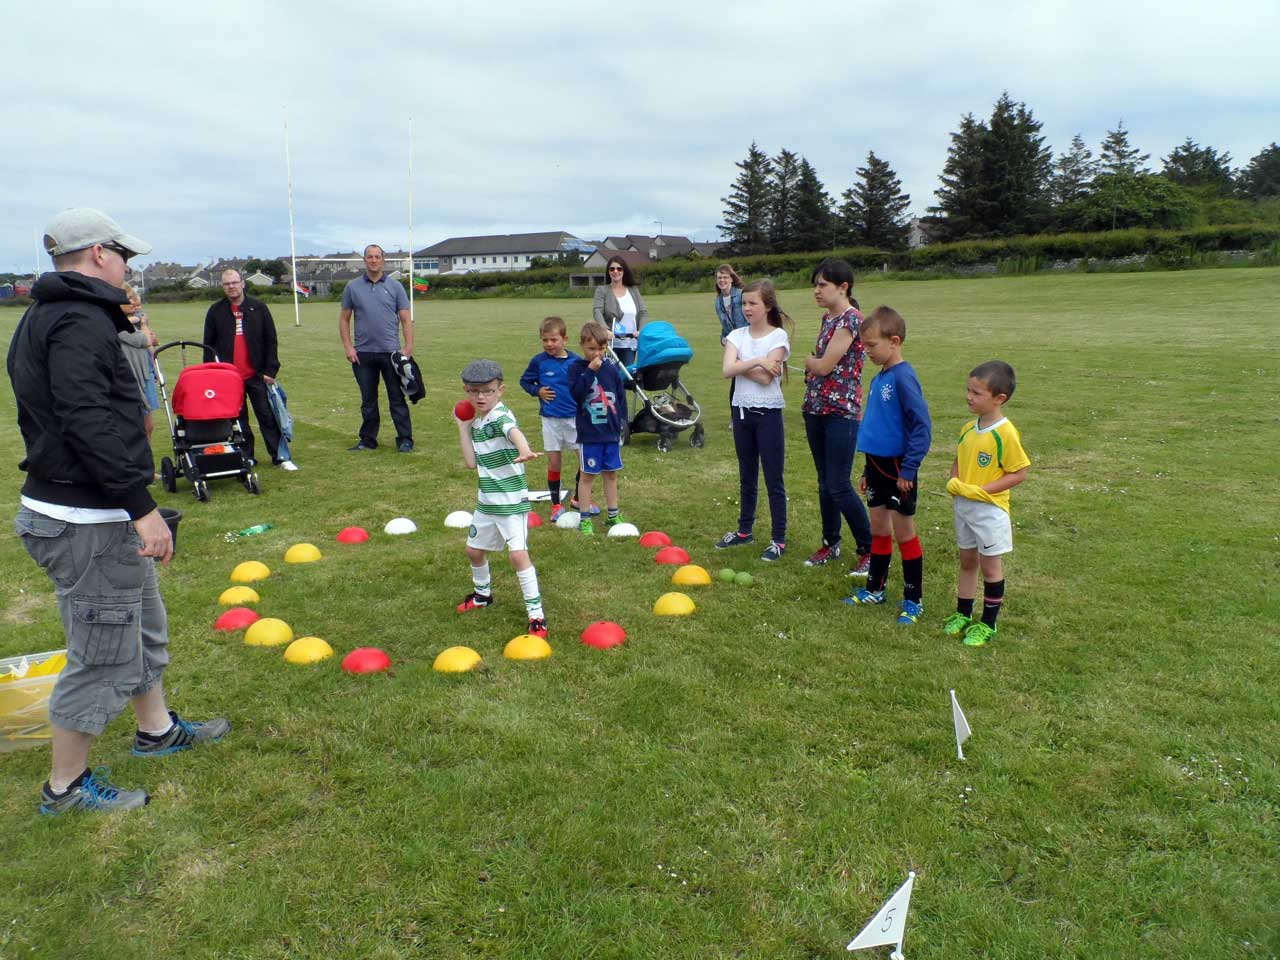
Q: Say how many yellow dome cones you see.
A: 9